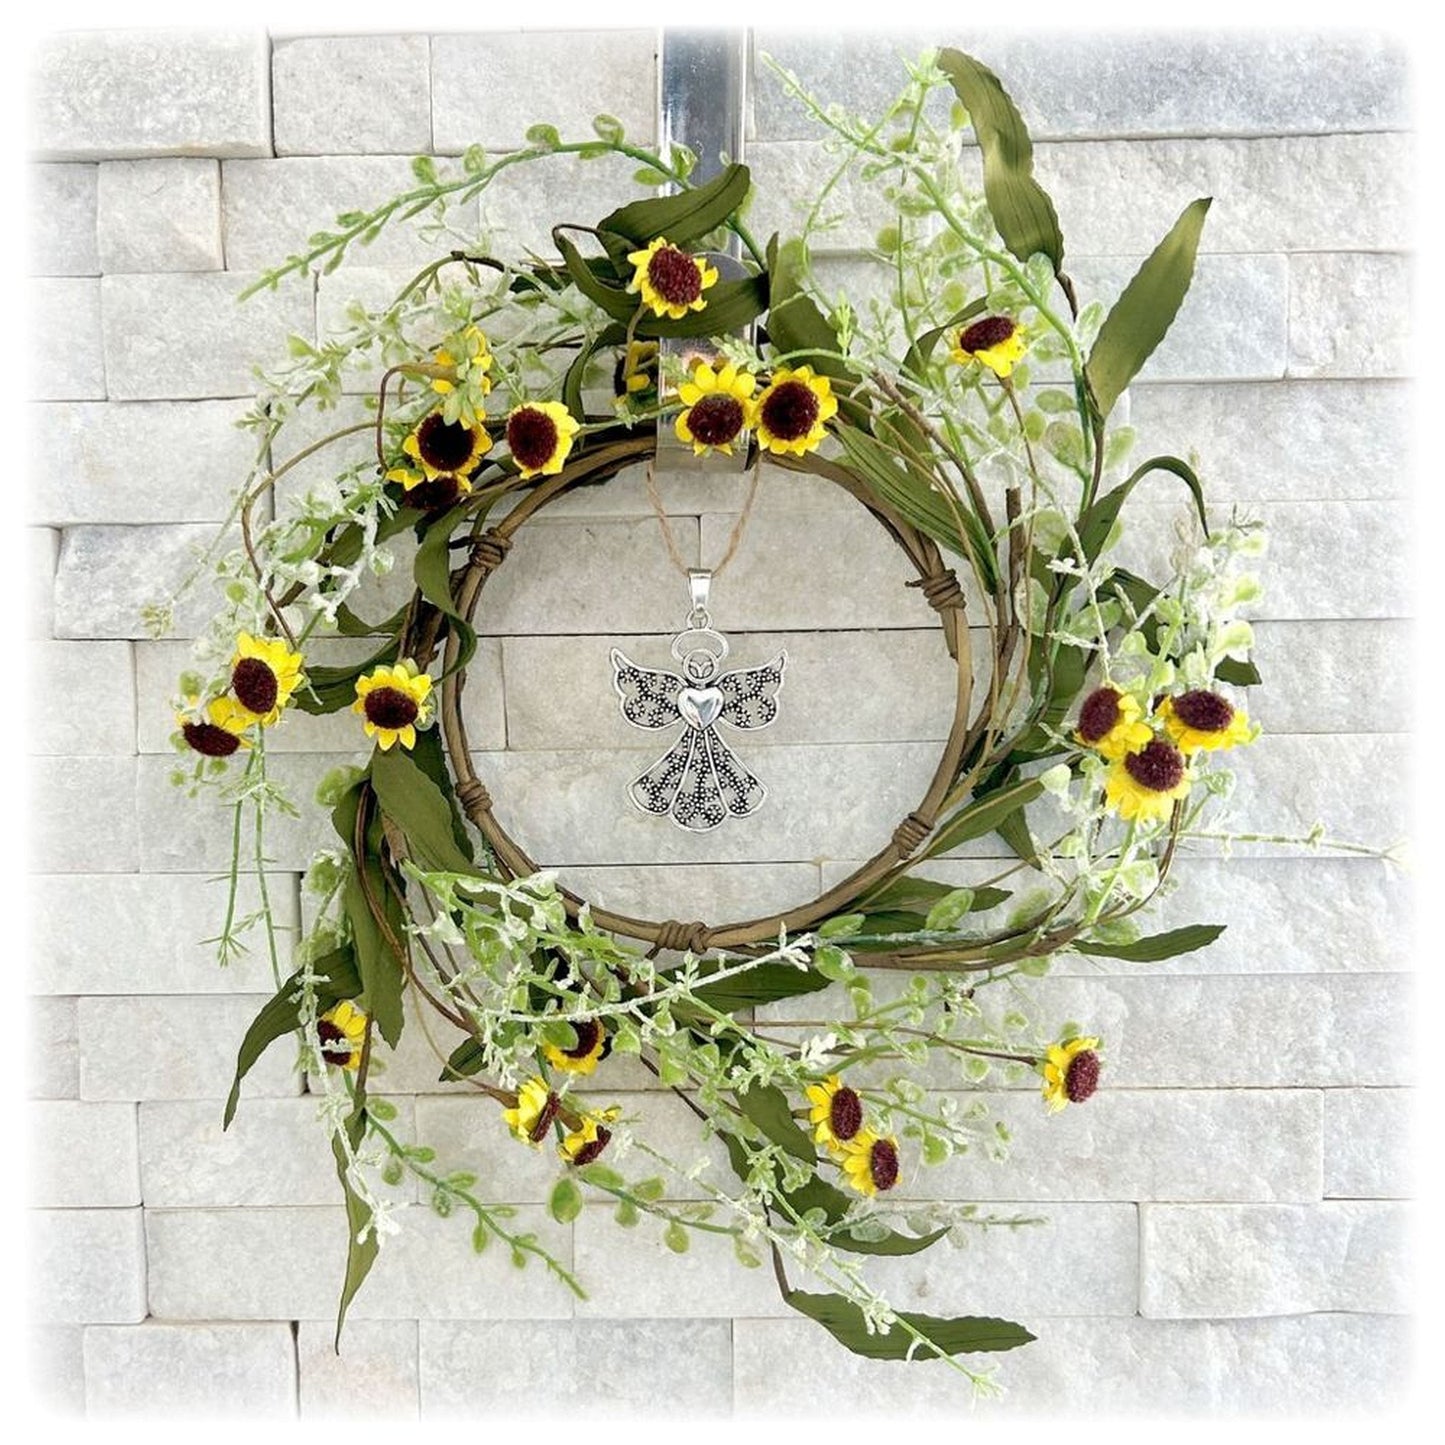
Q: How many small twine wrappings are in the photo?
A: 5